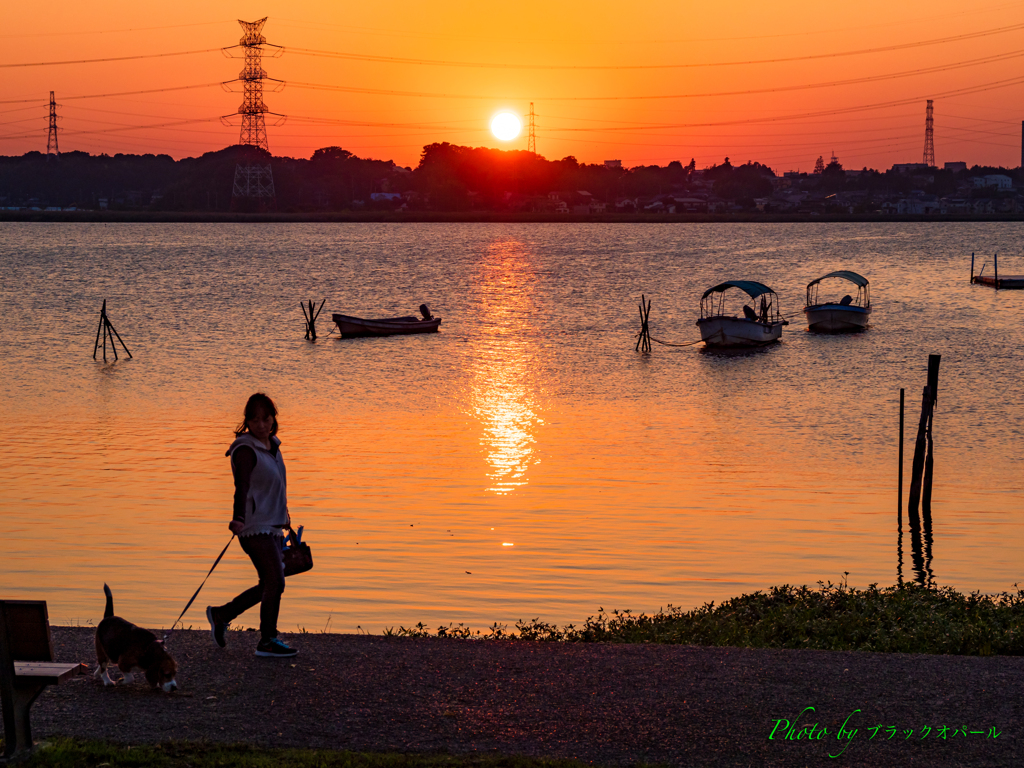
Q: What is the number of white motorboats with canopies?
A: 2